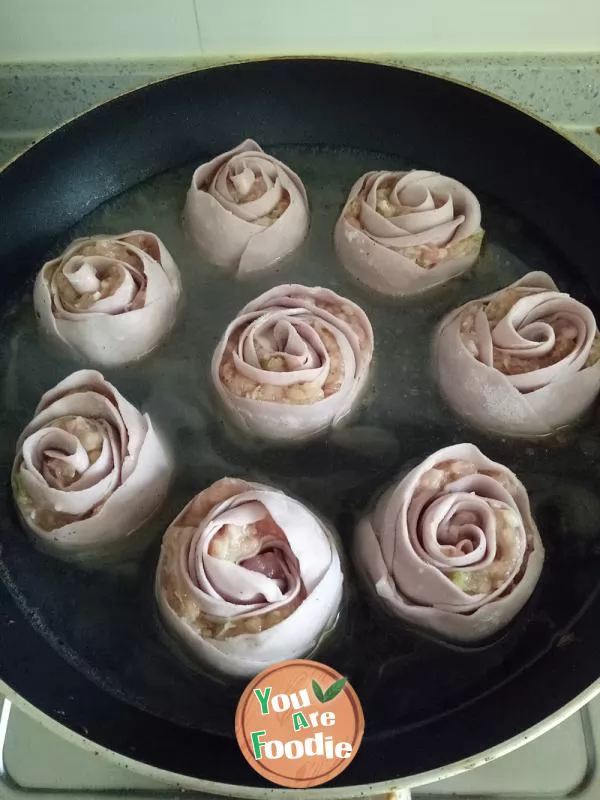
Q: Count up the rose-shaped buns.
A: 8